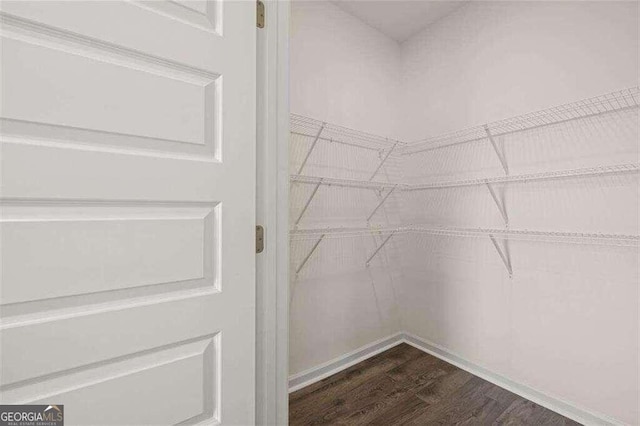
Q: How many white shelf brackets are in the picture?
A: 9